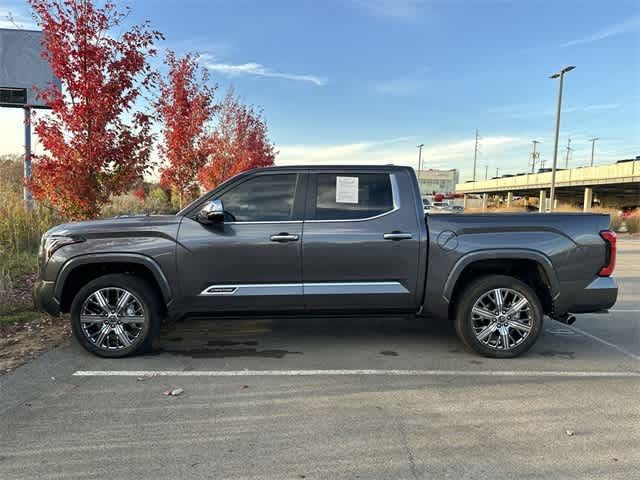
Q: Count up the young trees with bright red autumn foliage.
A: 3